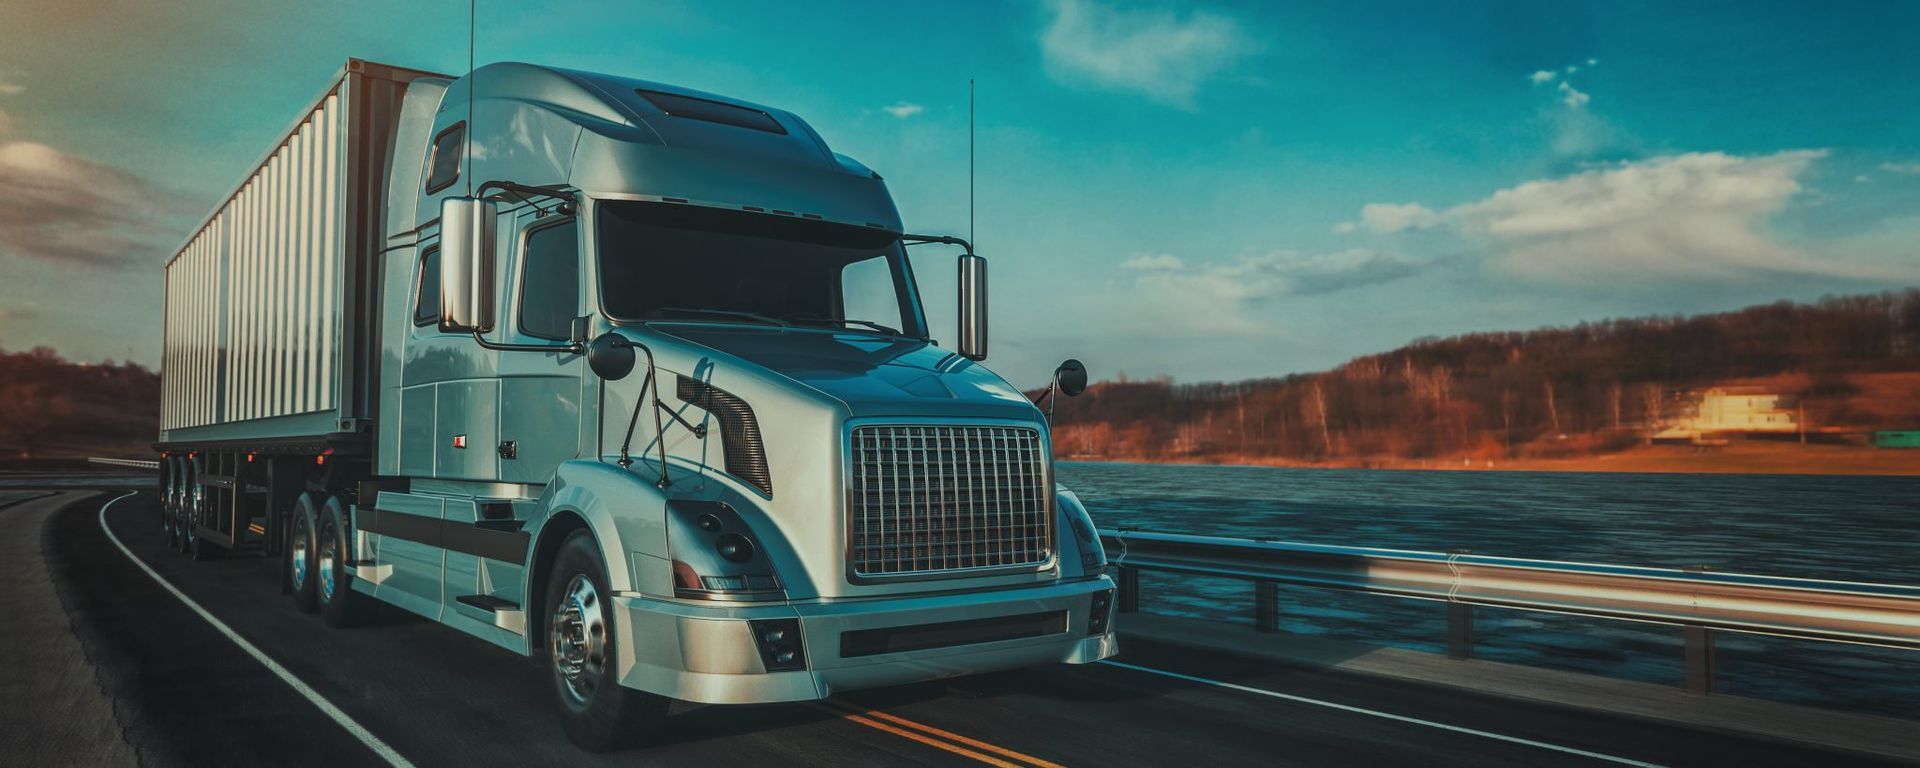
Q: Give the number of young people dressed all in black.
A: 0